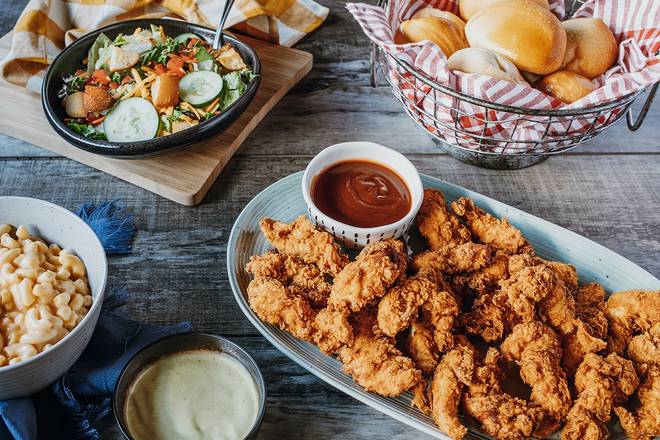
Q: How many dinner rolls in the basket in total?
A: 6